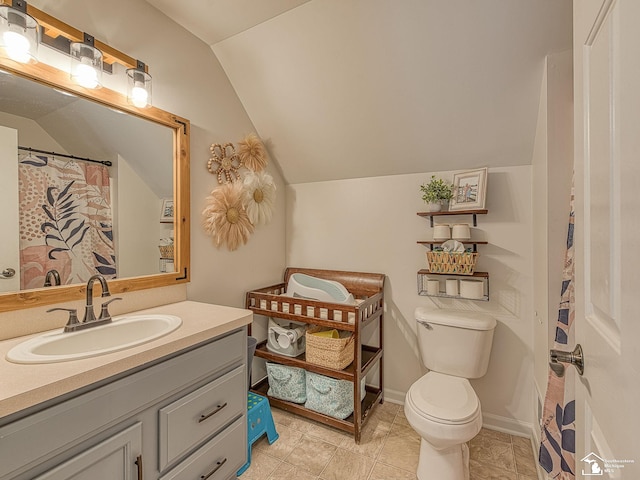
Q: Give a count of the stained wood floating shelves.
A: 3